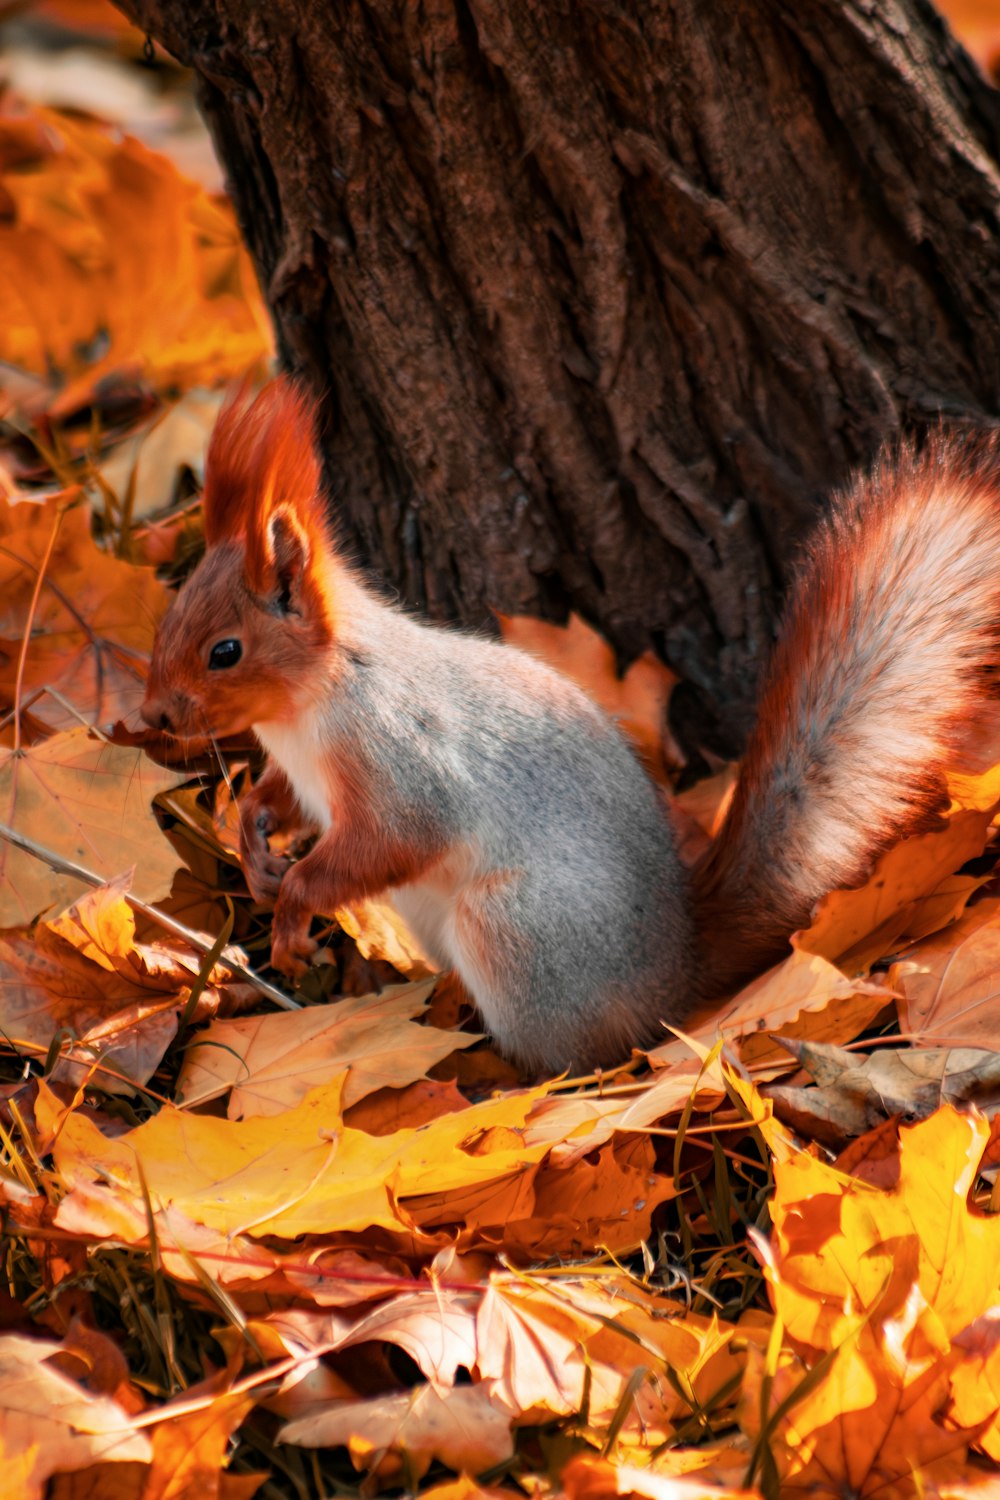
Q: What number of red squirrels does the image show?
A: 1